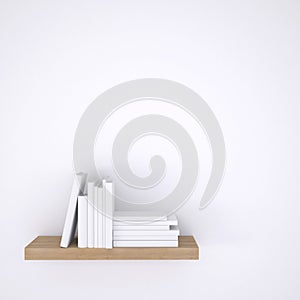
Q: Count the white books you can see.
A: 13